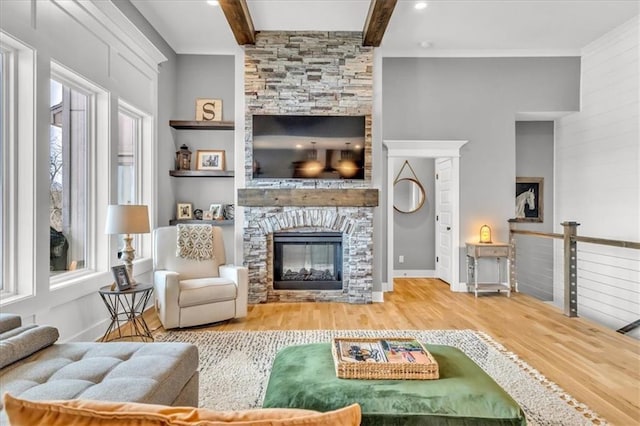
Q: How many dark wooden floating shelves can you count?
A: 3